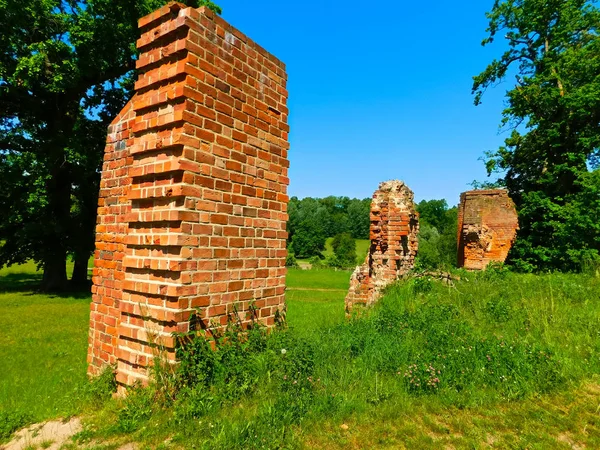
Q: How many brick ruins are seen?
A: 3